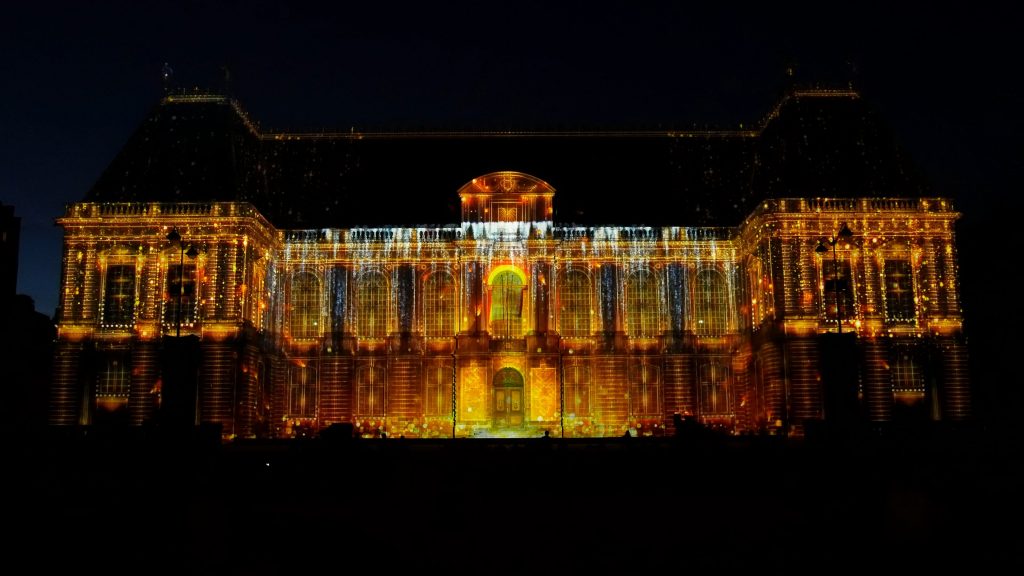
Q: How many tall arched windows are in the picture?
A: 7